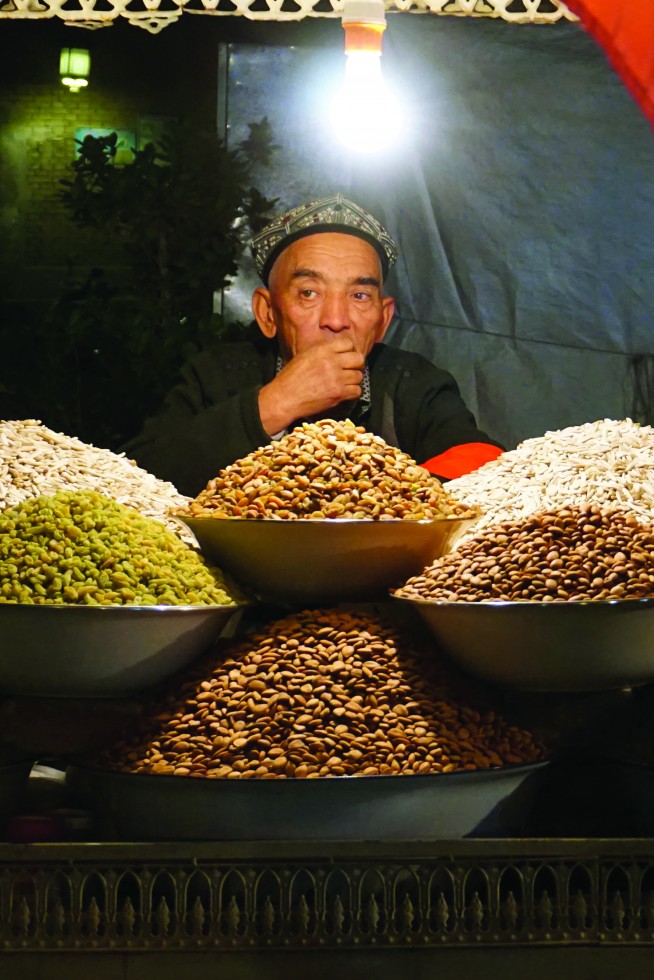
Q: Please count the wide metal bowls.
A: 4